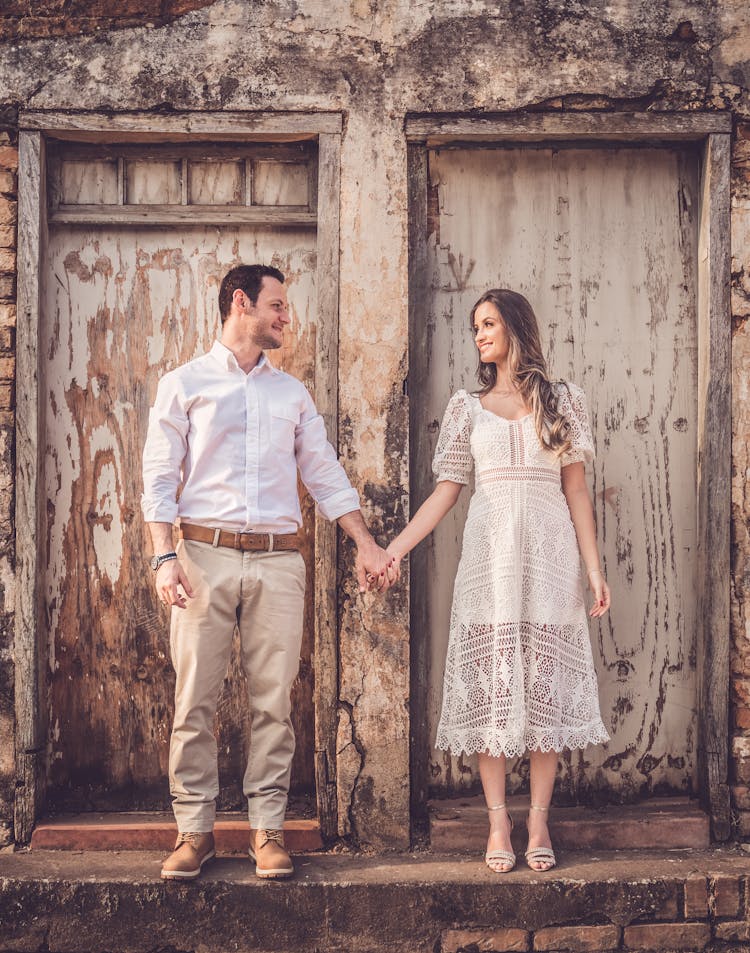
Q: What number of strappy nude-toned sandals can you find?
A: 2